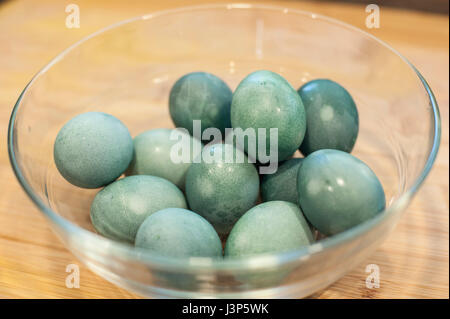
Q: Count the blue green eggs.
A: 11